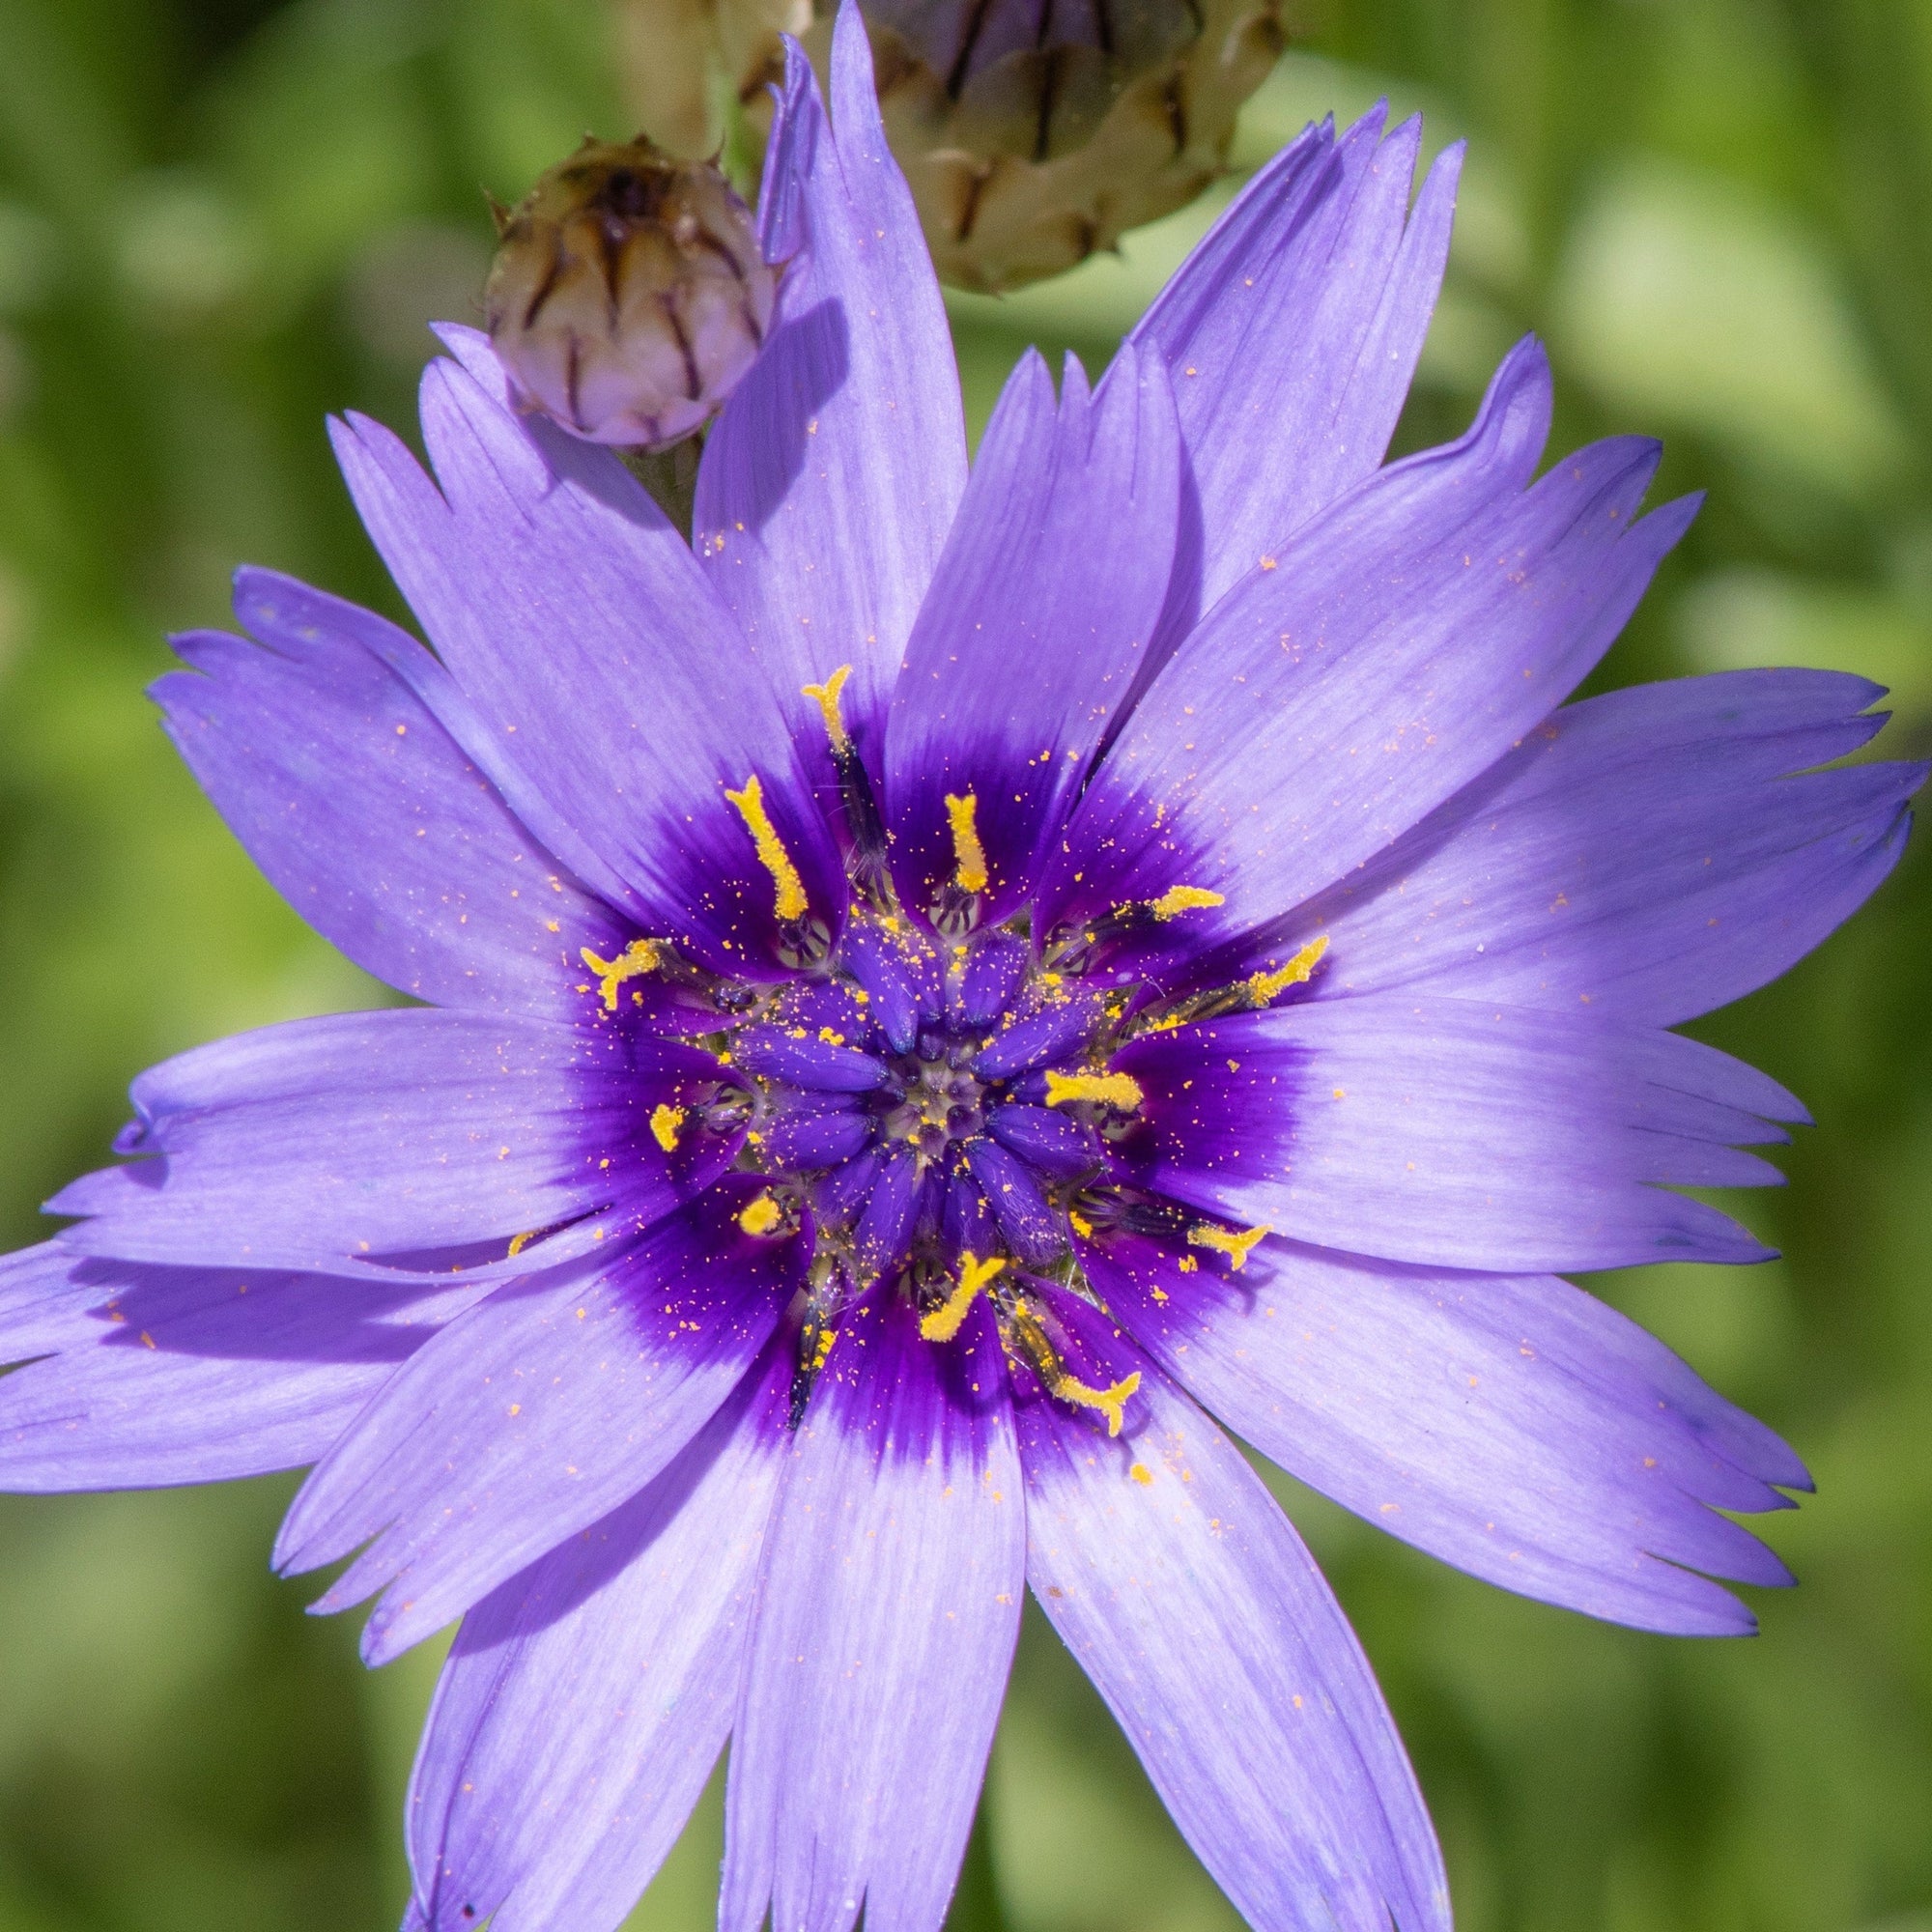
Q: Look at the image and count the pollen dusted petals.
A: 15